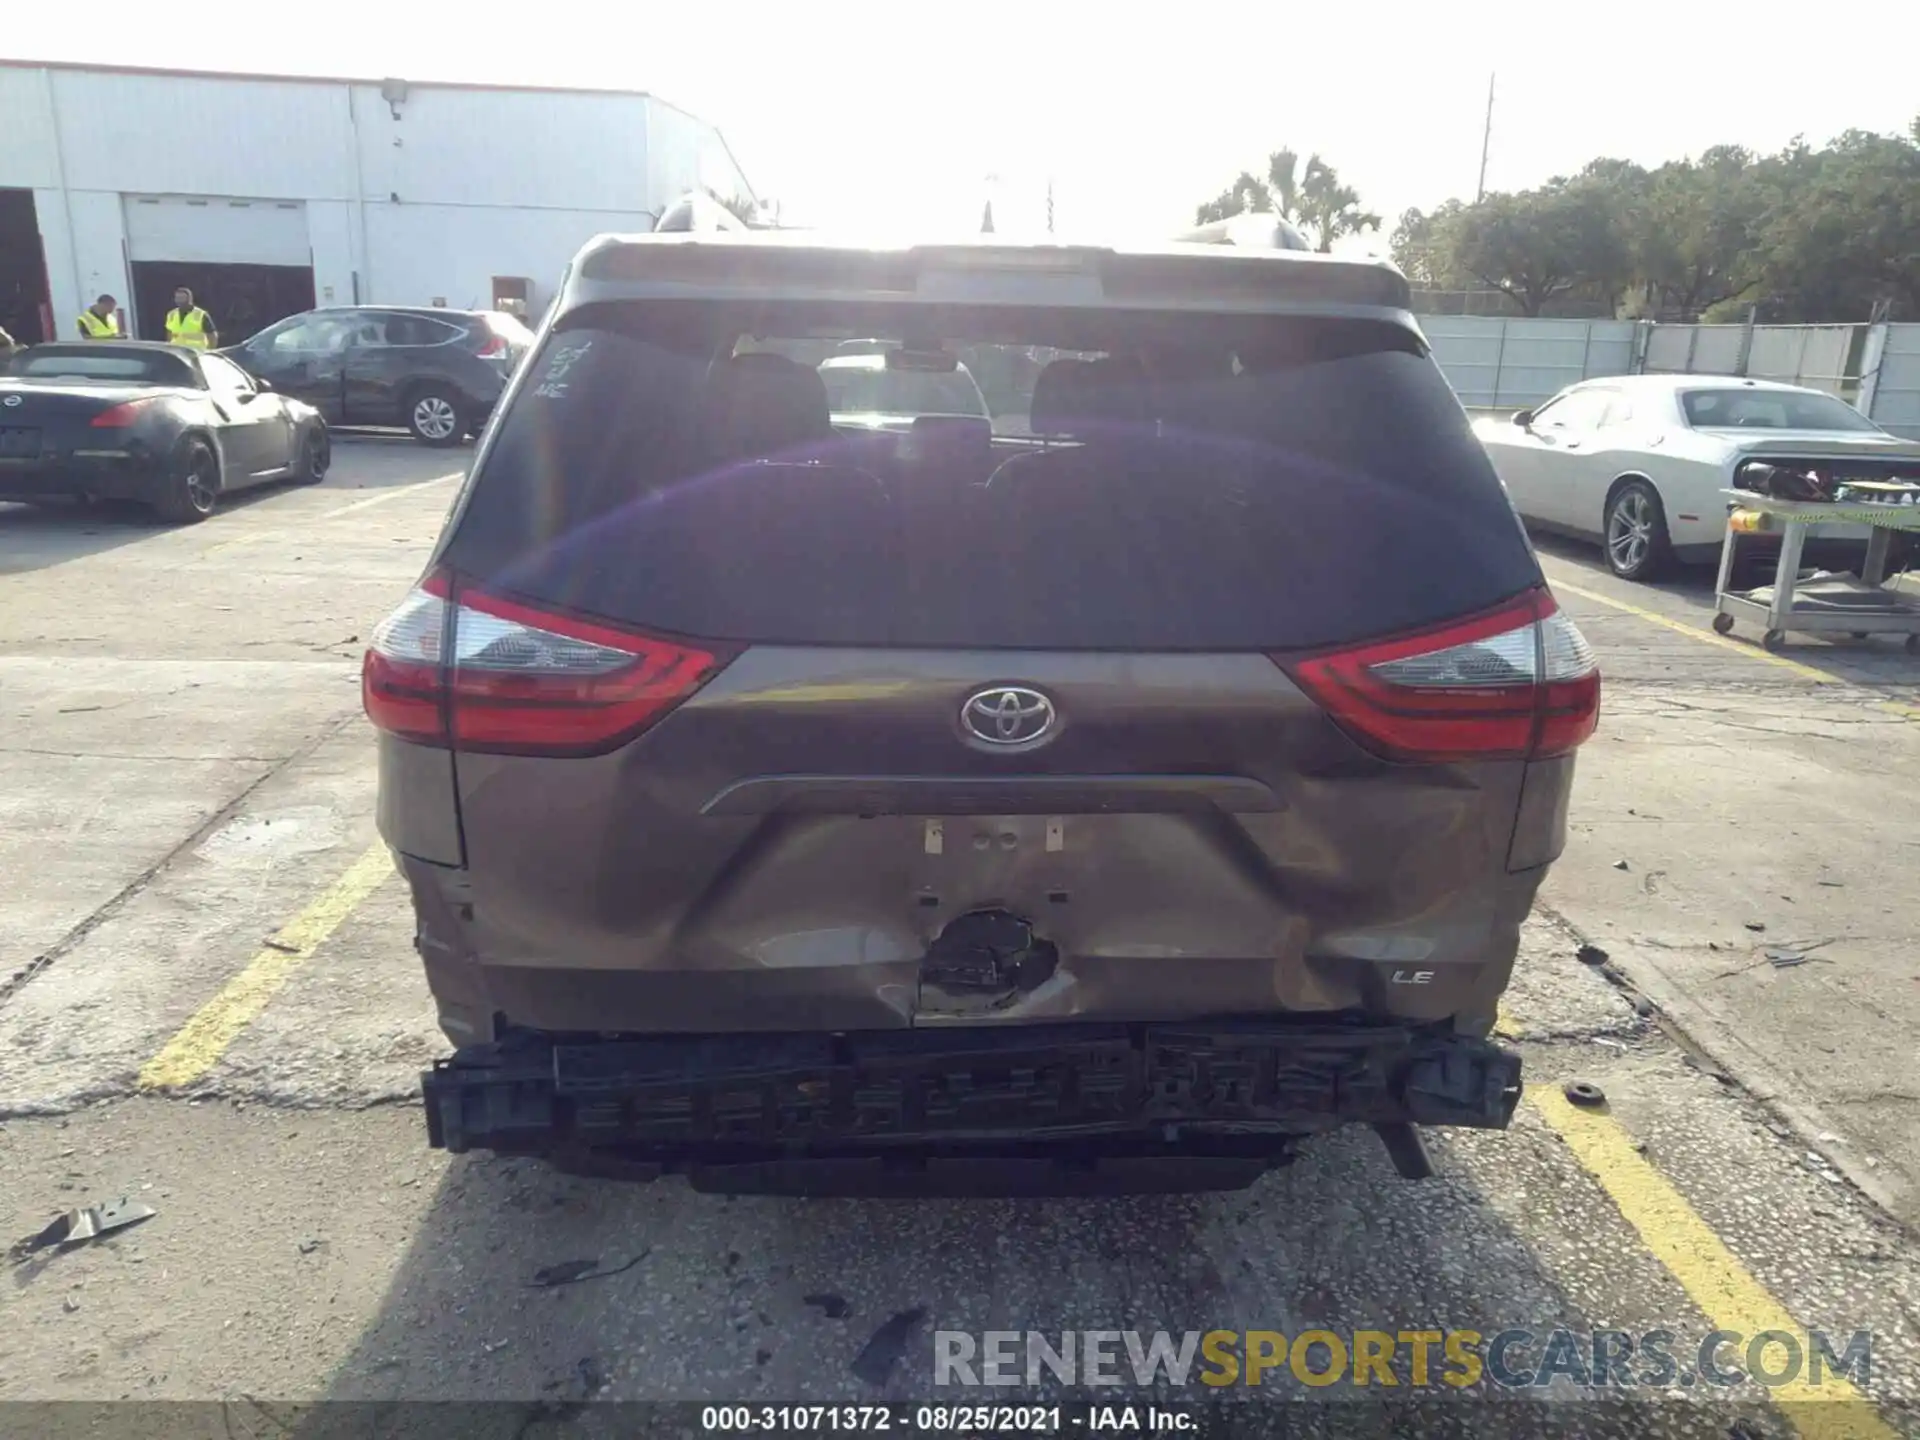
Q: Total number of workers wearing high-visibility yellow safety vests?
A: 2